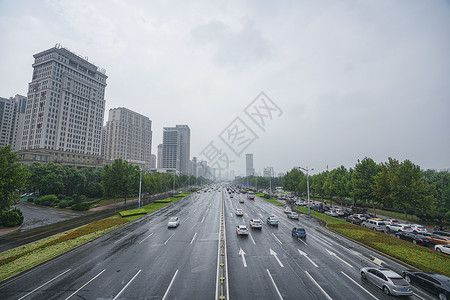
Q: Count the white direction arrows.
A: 4